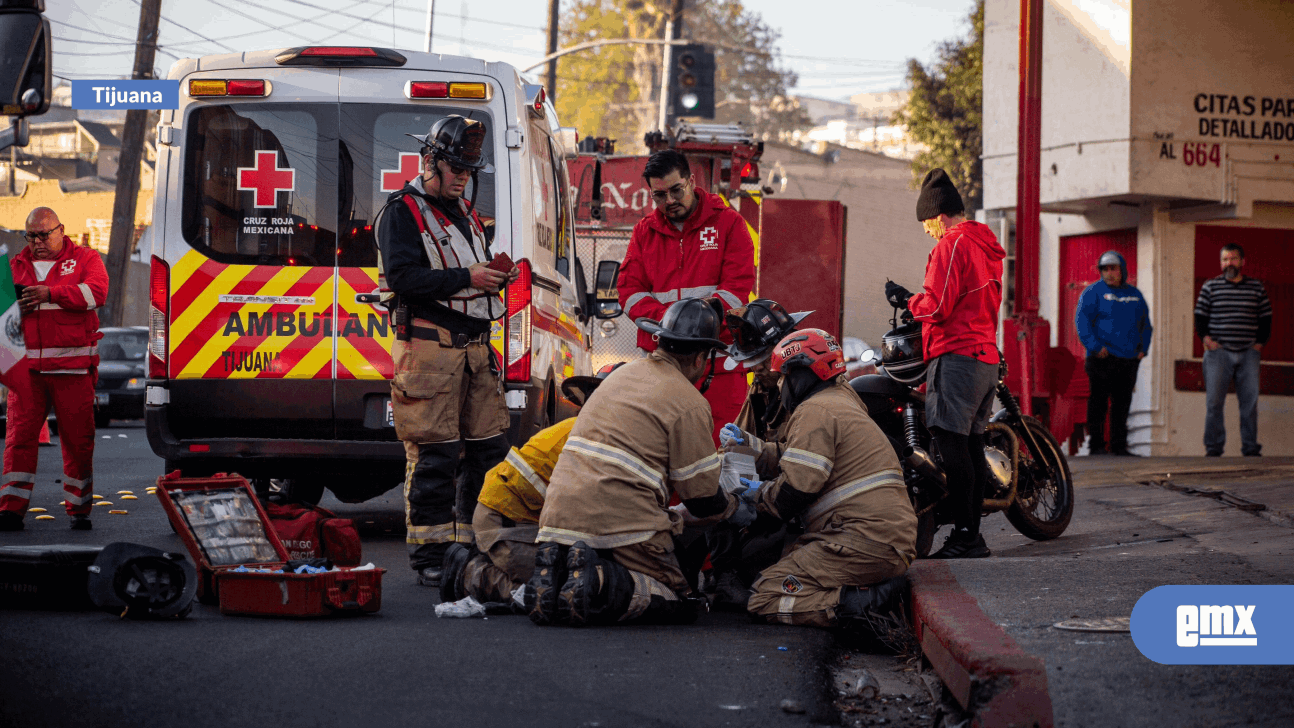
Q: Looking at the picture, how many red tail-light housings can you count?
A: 2